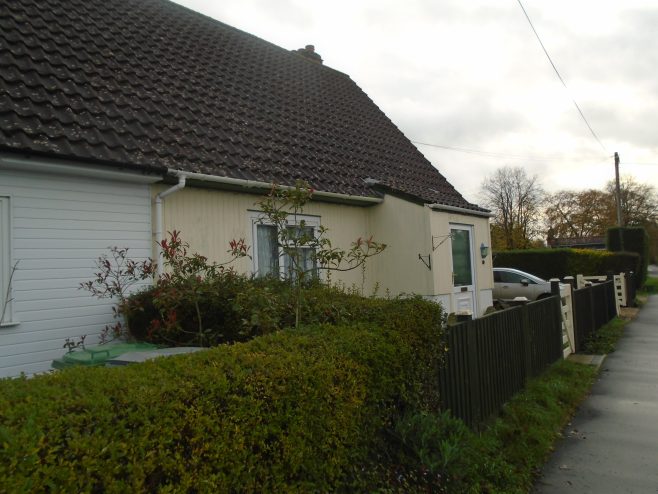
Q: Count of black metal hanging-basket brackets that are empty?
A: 2